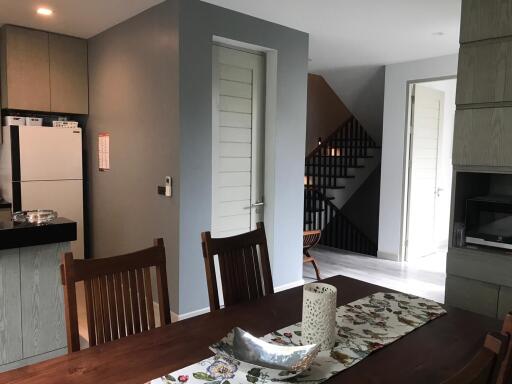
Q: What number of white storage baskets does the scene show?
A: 3